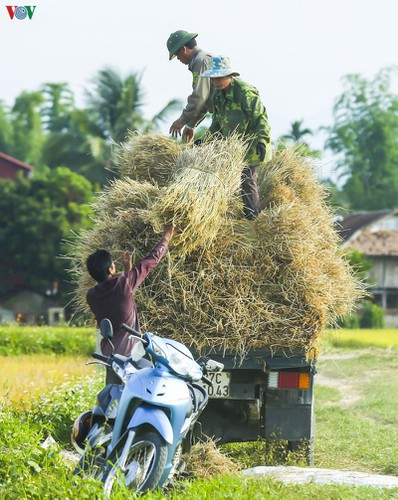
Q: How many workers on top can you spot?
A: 2